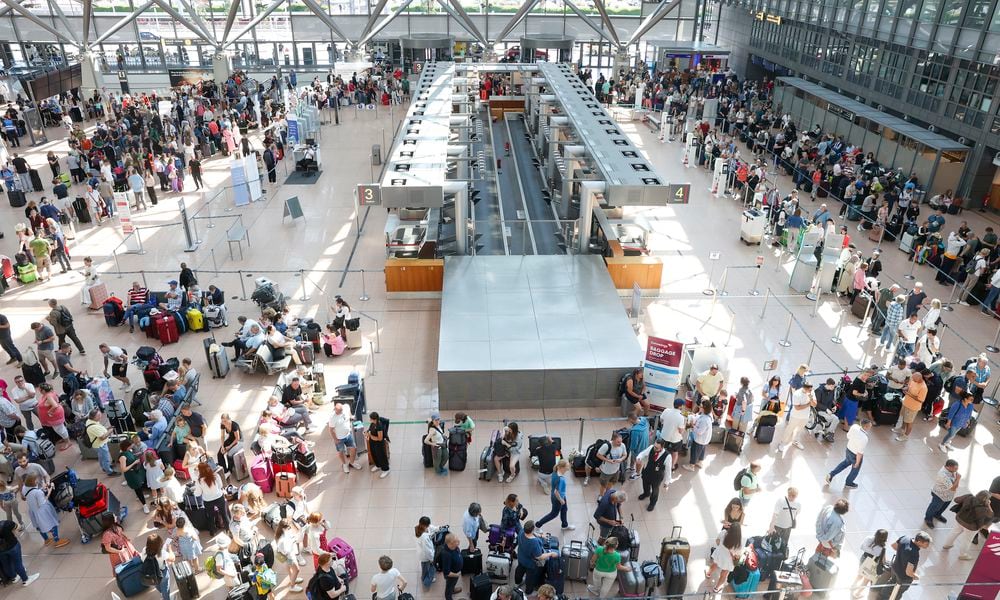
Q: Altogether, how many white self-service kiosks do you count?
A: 3